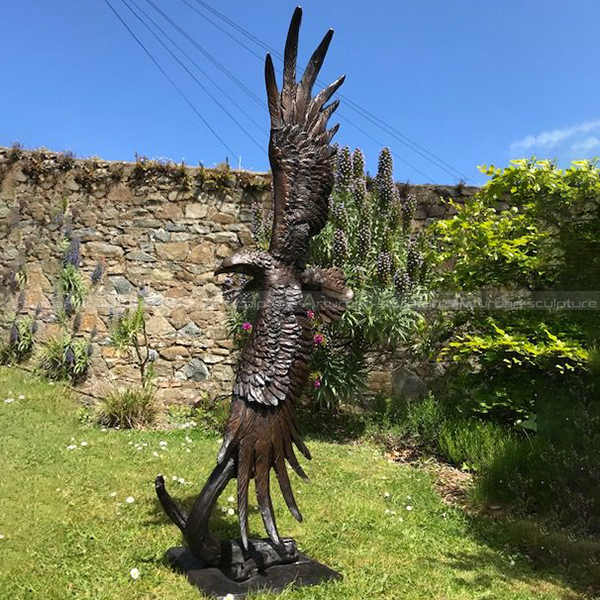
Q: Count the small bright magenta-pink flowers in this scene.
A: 4